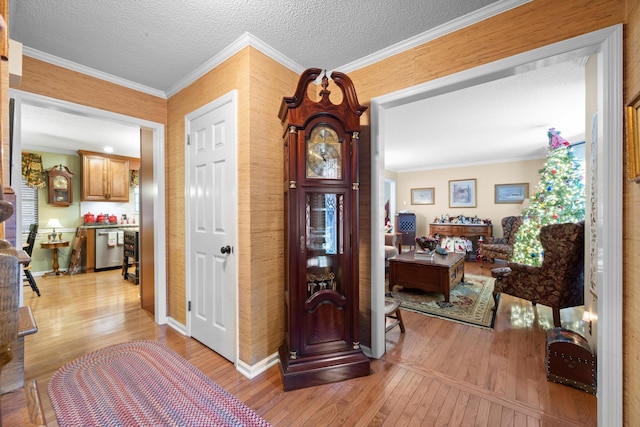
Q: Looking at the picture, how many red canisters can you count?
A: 3